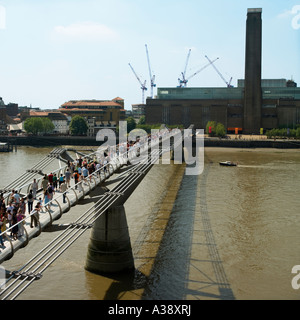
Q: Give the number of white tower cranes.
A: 5